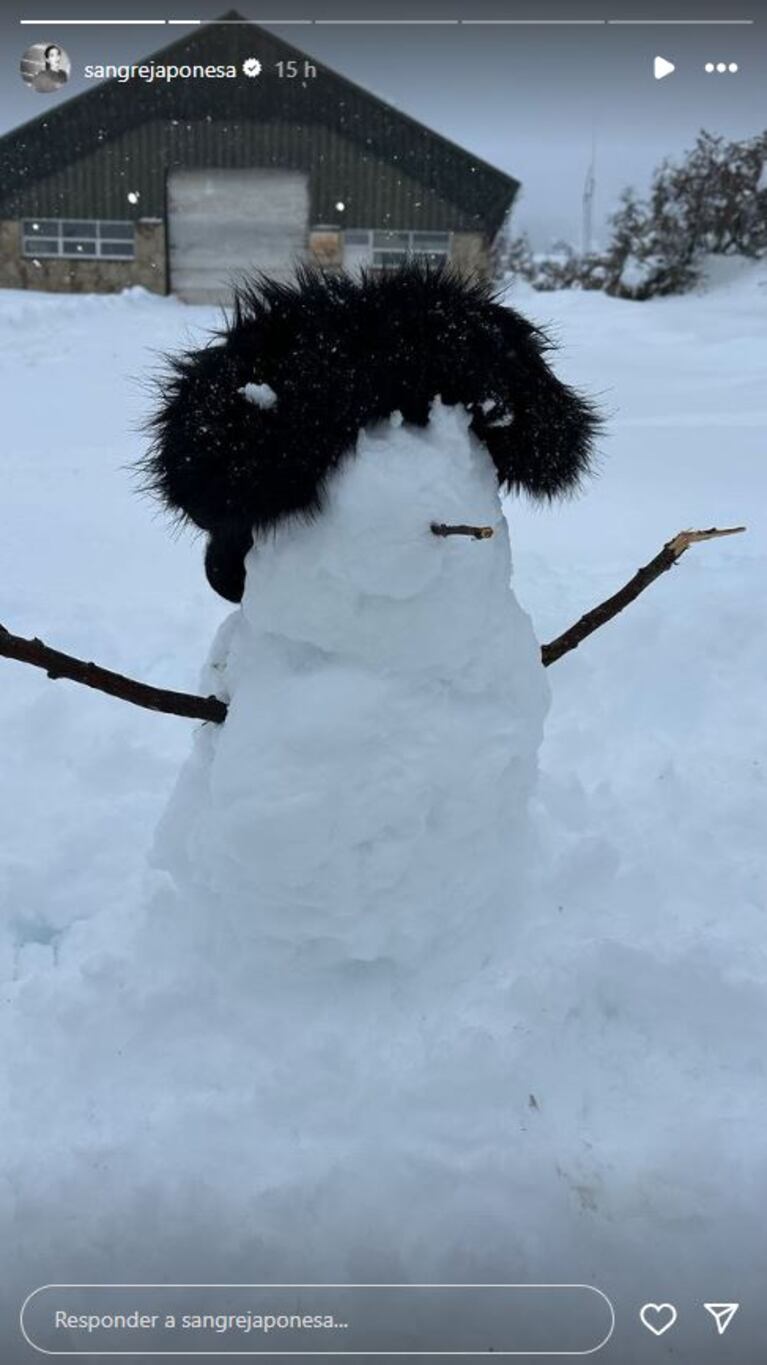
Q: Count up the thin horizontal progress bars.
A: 5